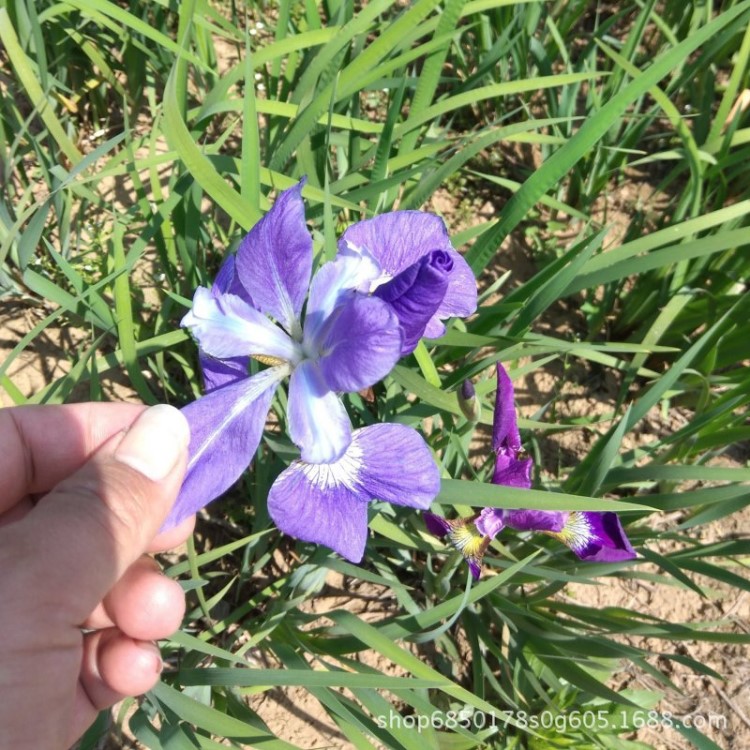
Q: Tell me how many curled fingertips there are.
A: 2